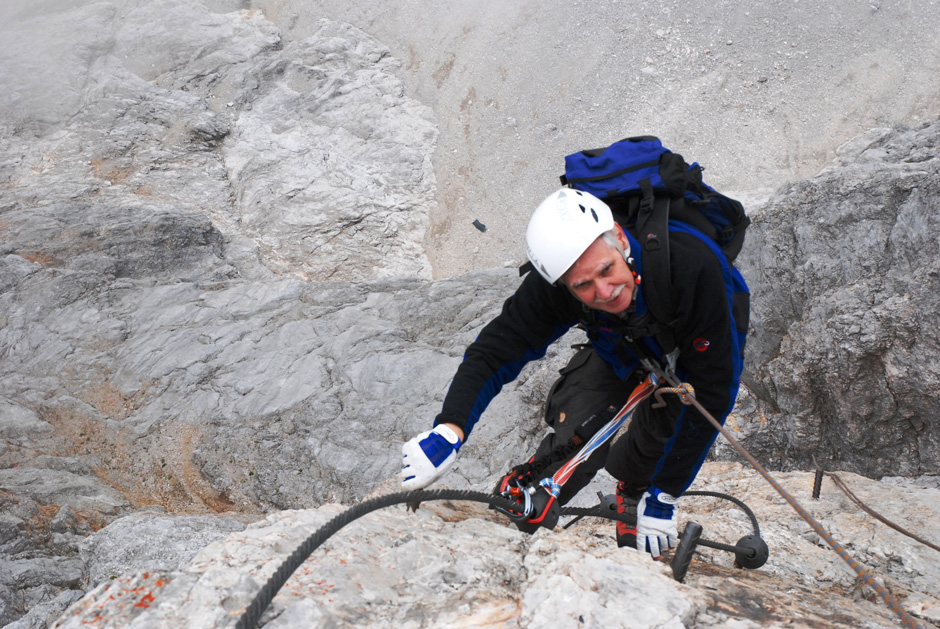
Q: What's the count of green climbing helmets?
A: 0